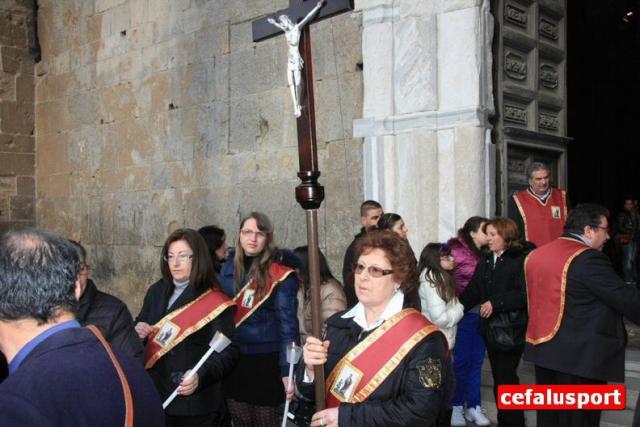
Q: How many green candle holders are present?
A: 0